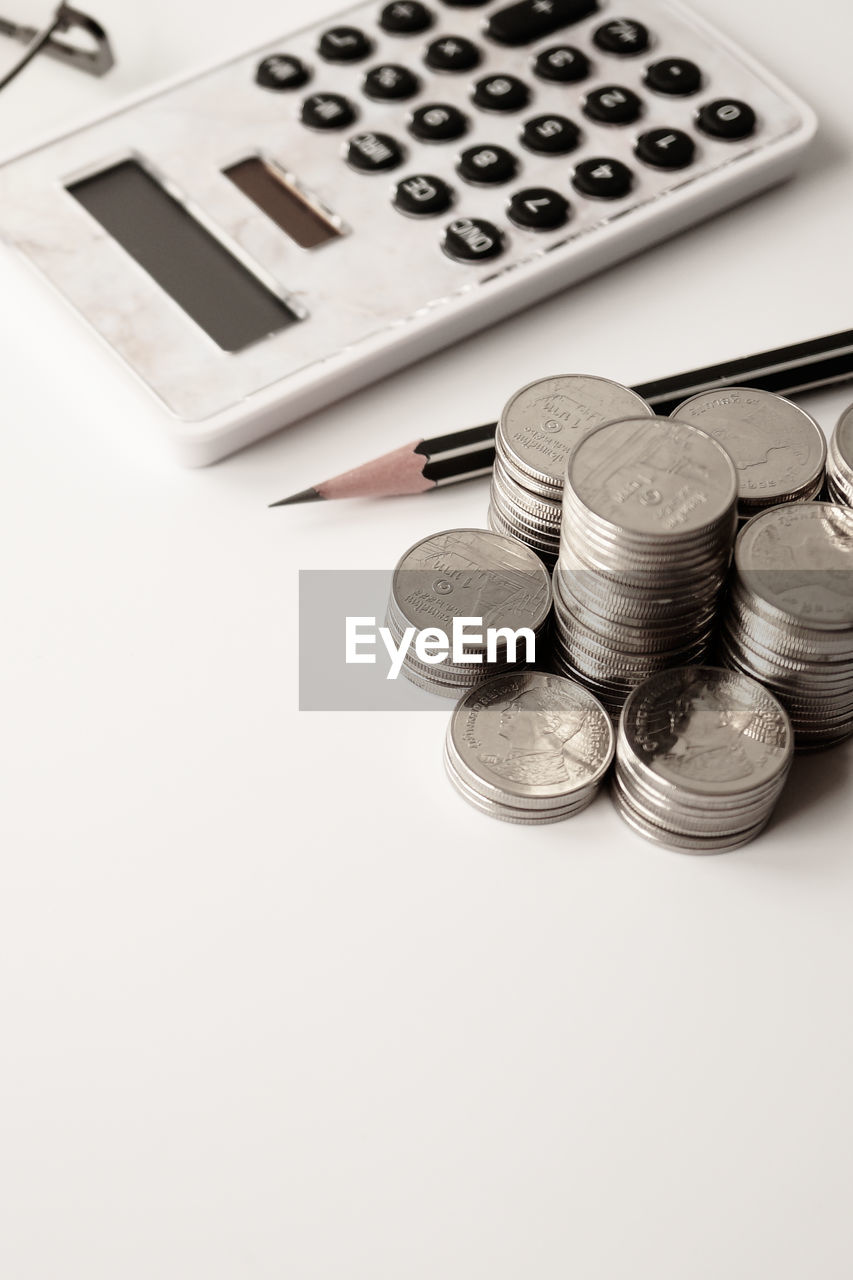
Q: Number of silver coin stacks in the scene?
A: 8